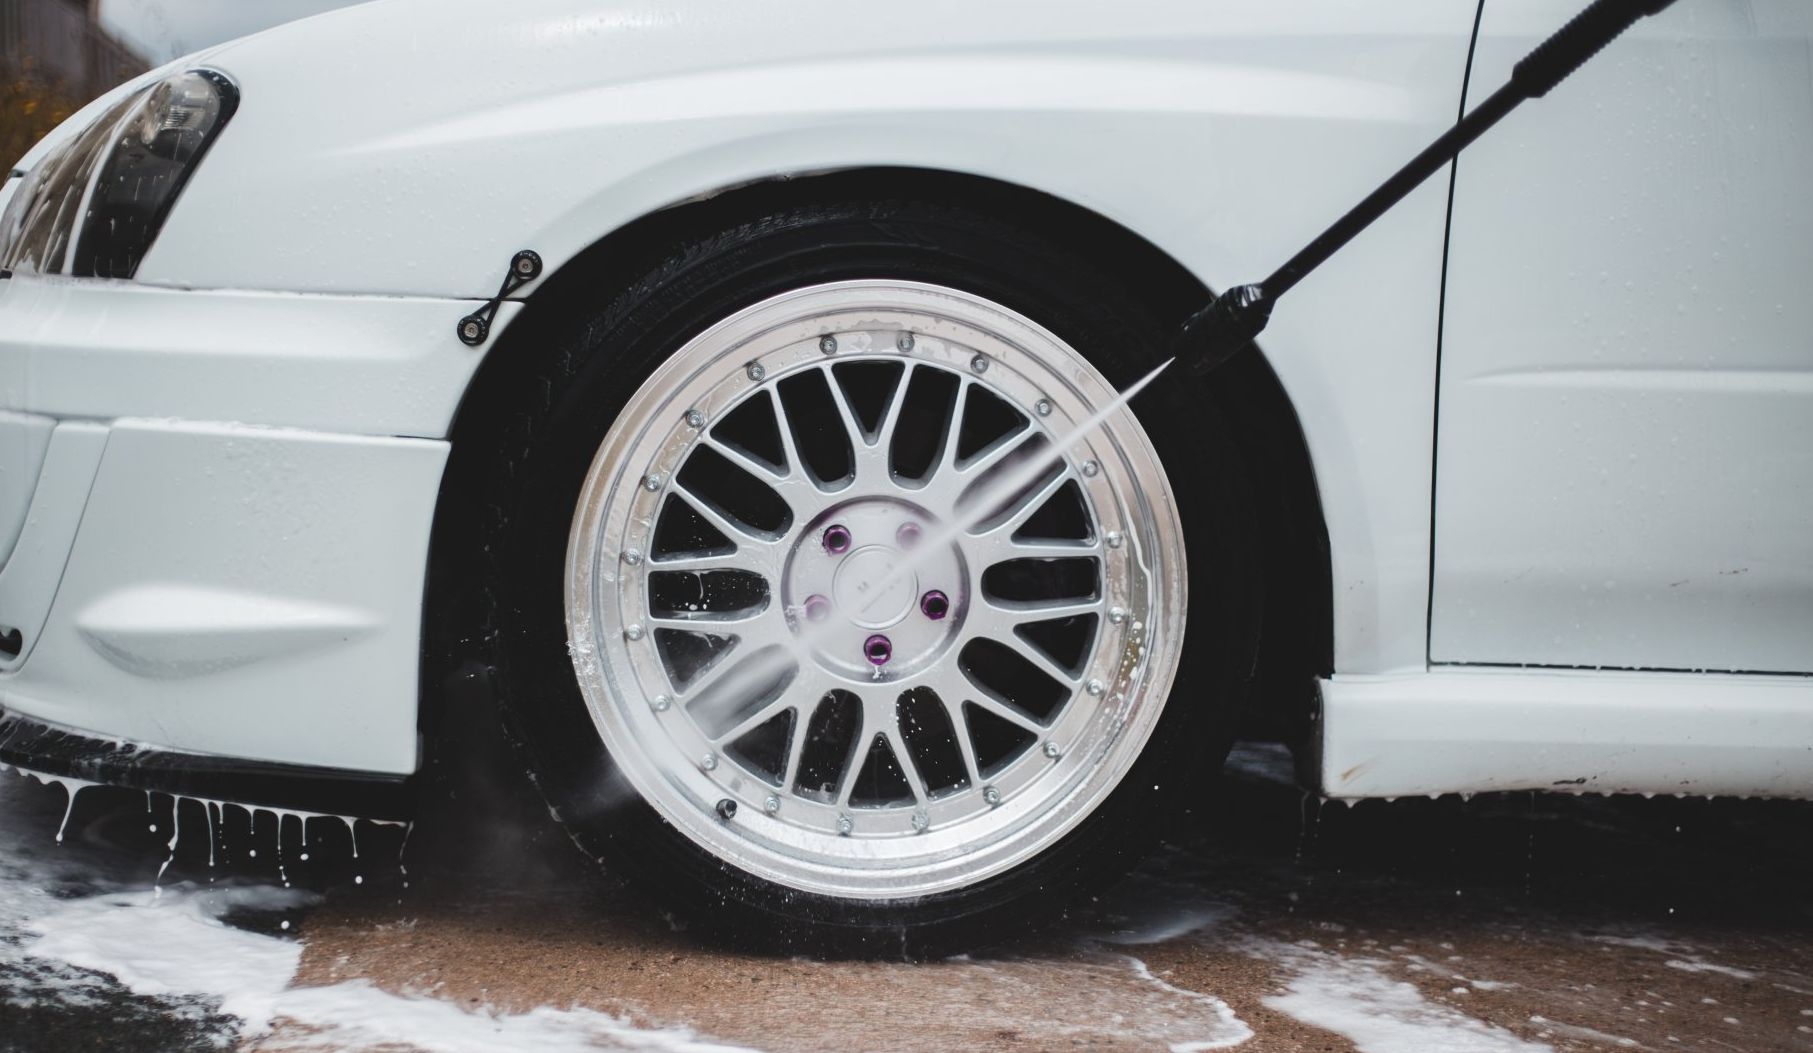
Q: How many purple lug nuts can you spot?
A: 5